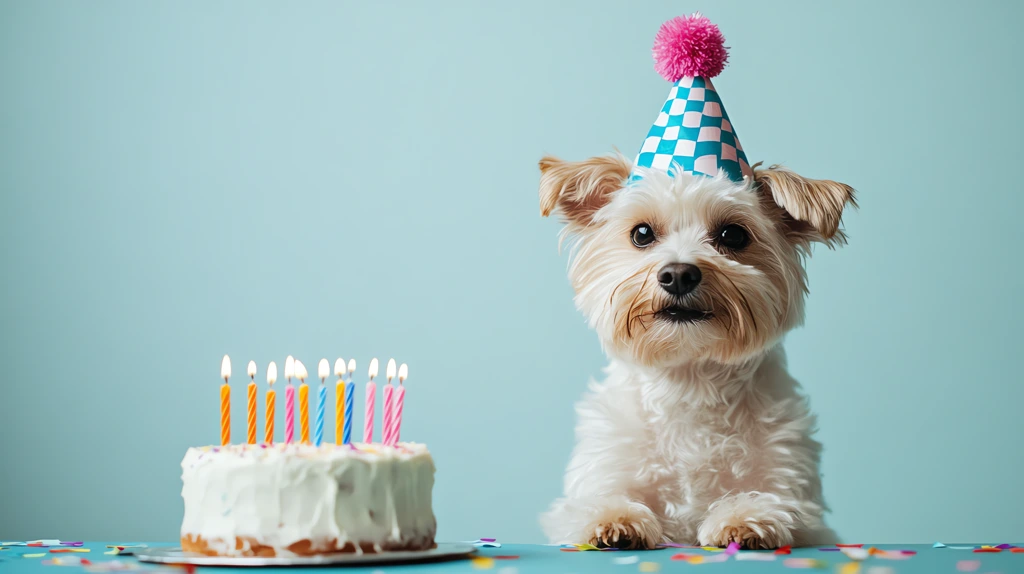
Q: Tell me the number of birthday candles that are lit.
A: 11